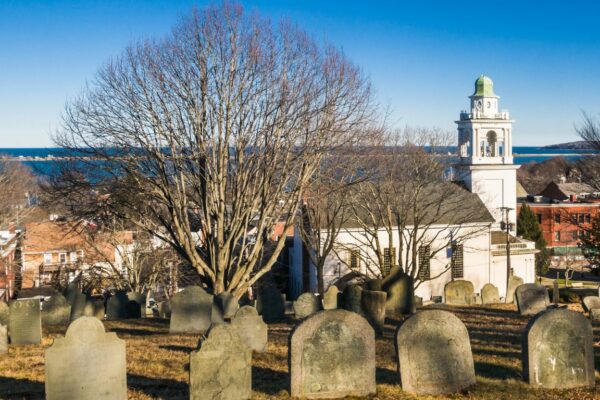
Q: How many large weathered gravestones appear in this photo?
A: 5